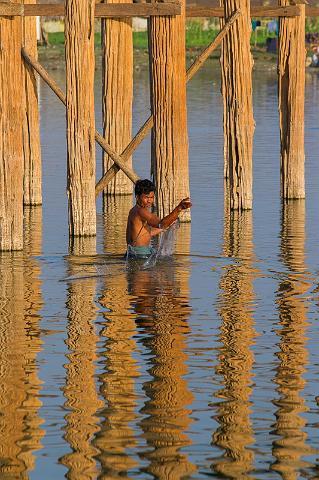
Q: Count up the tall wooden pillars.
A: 7